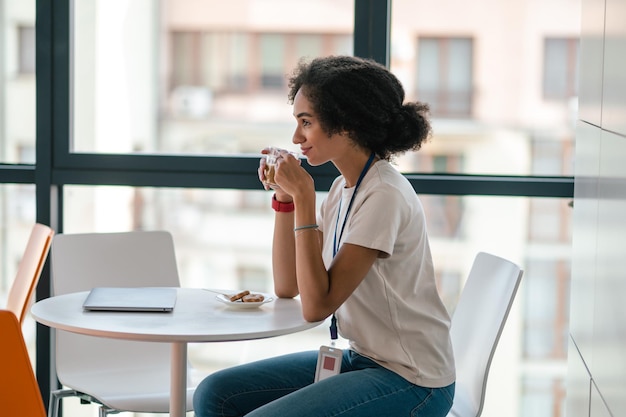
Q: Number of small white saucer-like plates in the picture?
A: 1